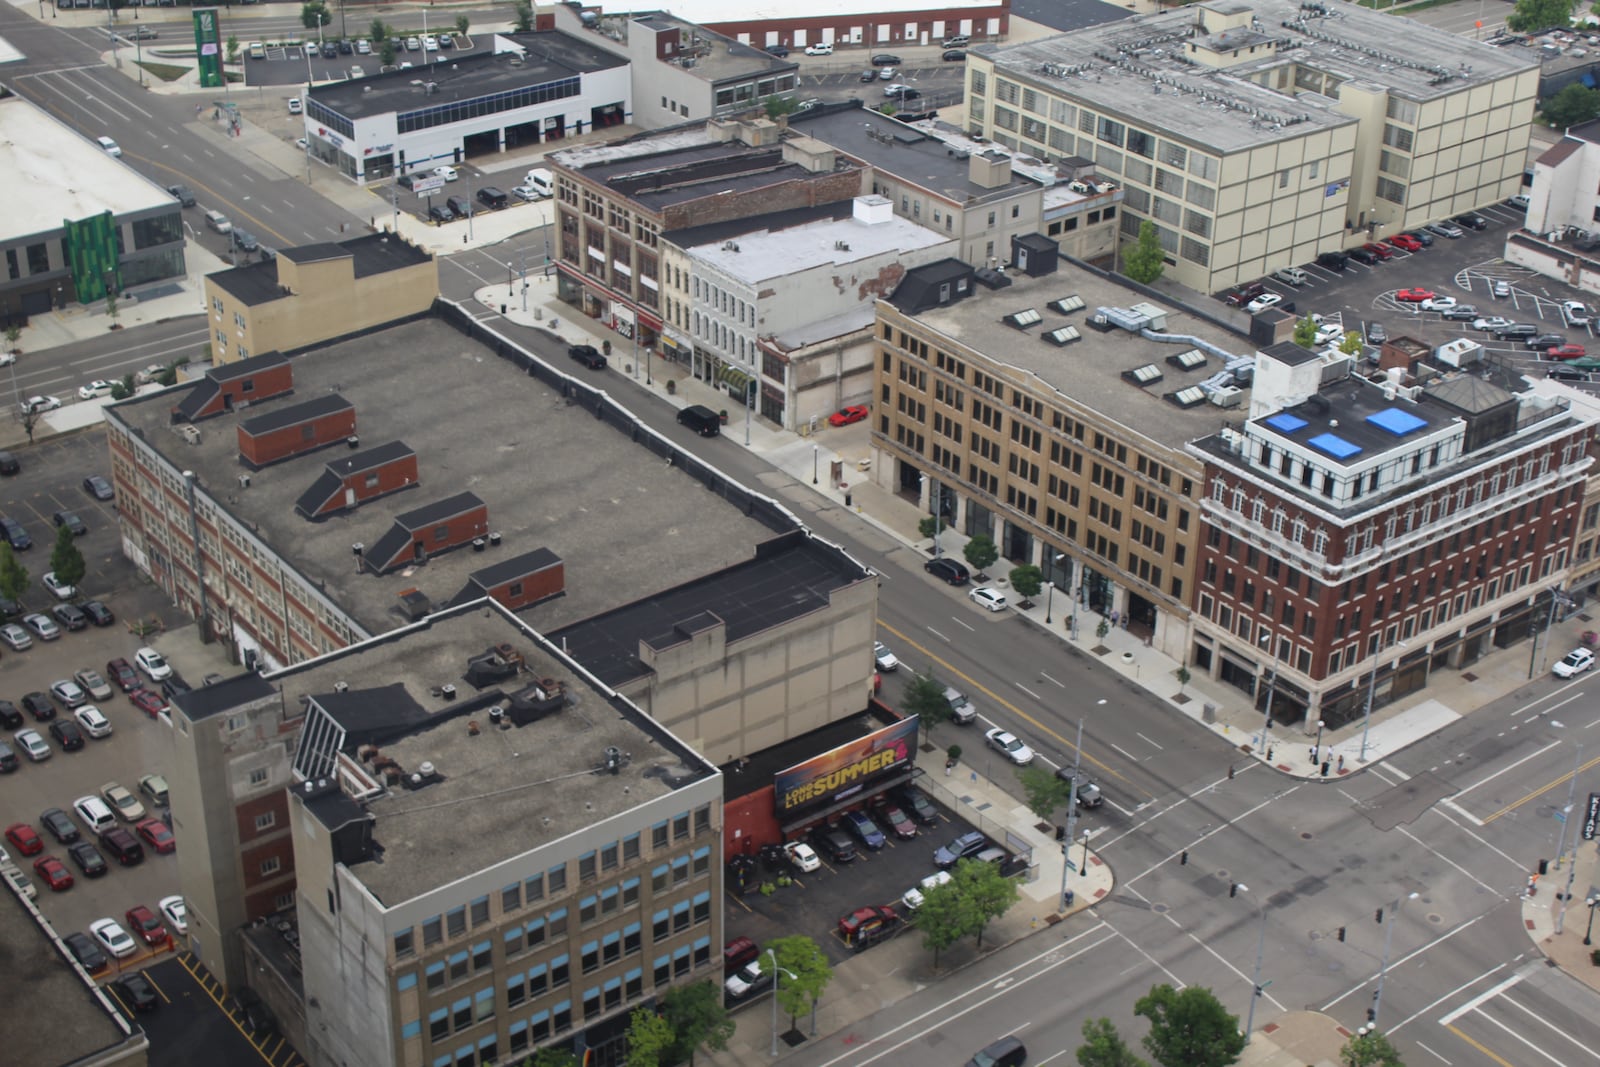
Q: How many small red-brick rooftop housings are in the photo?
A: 5